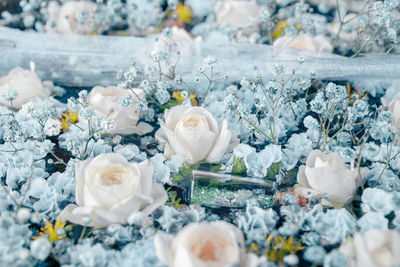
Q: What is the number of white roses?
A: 12